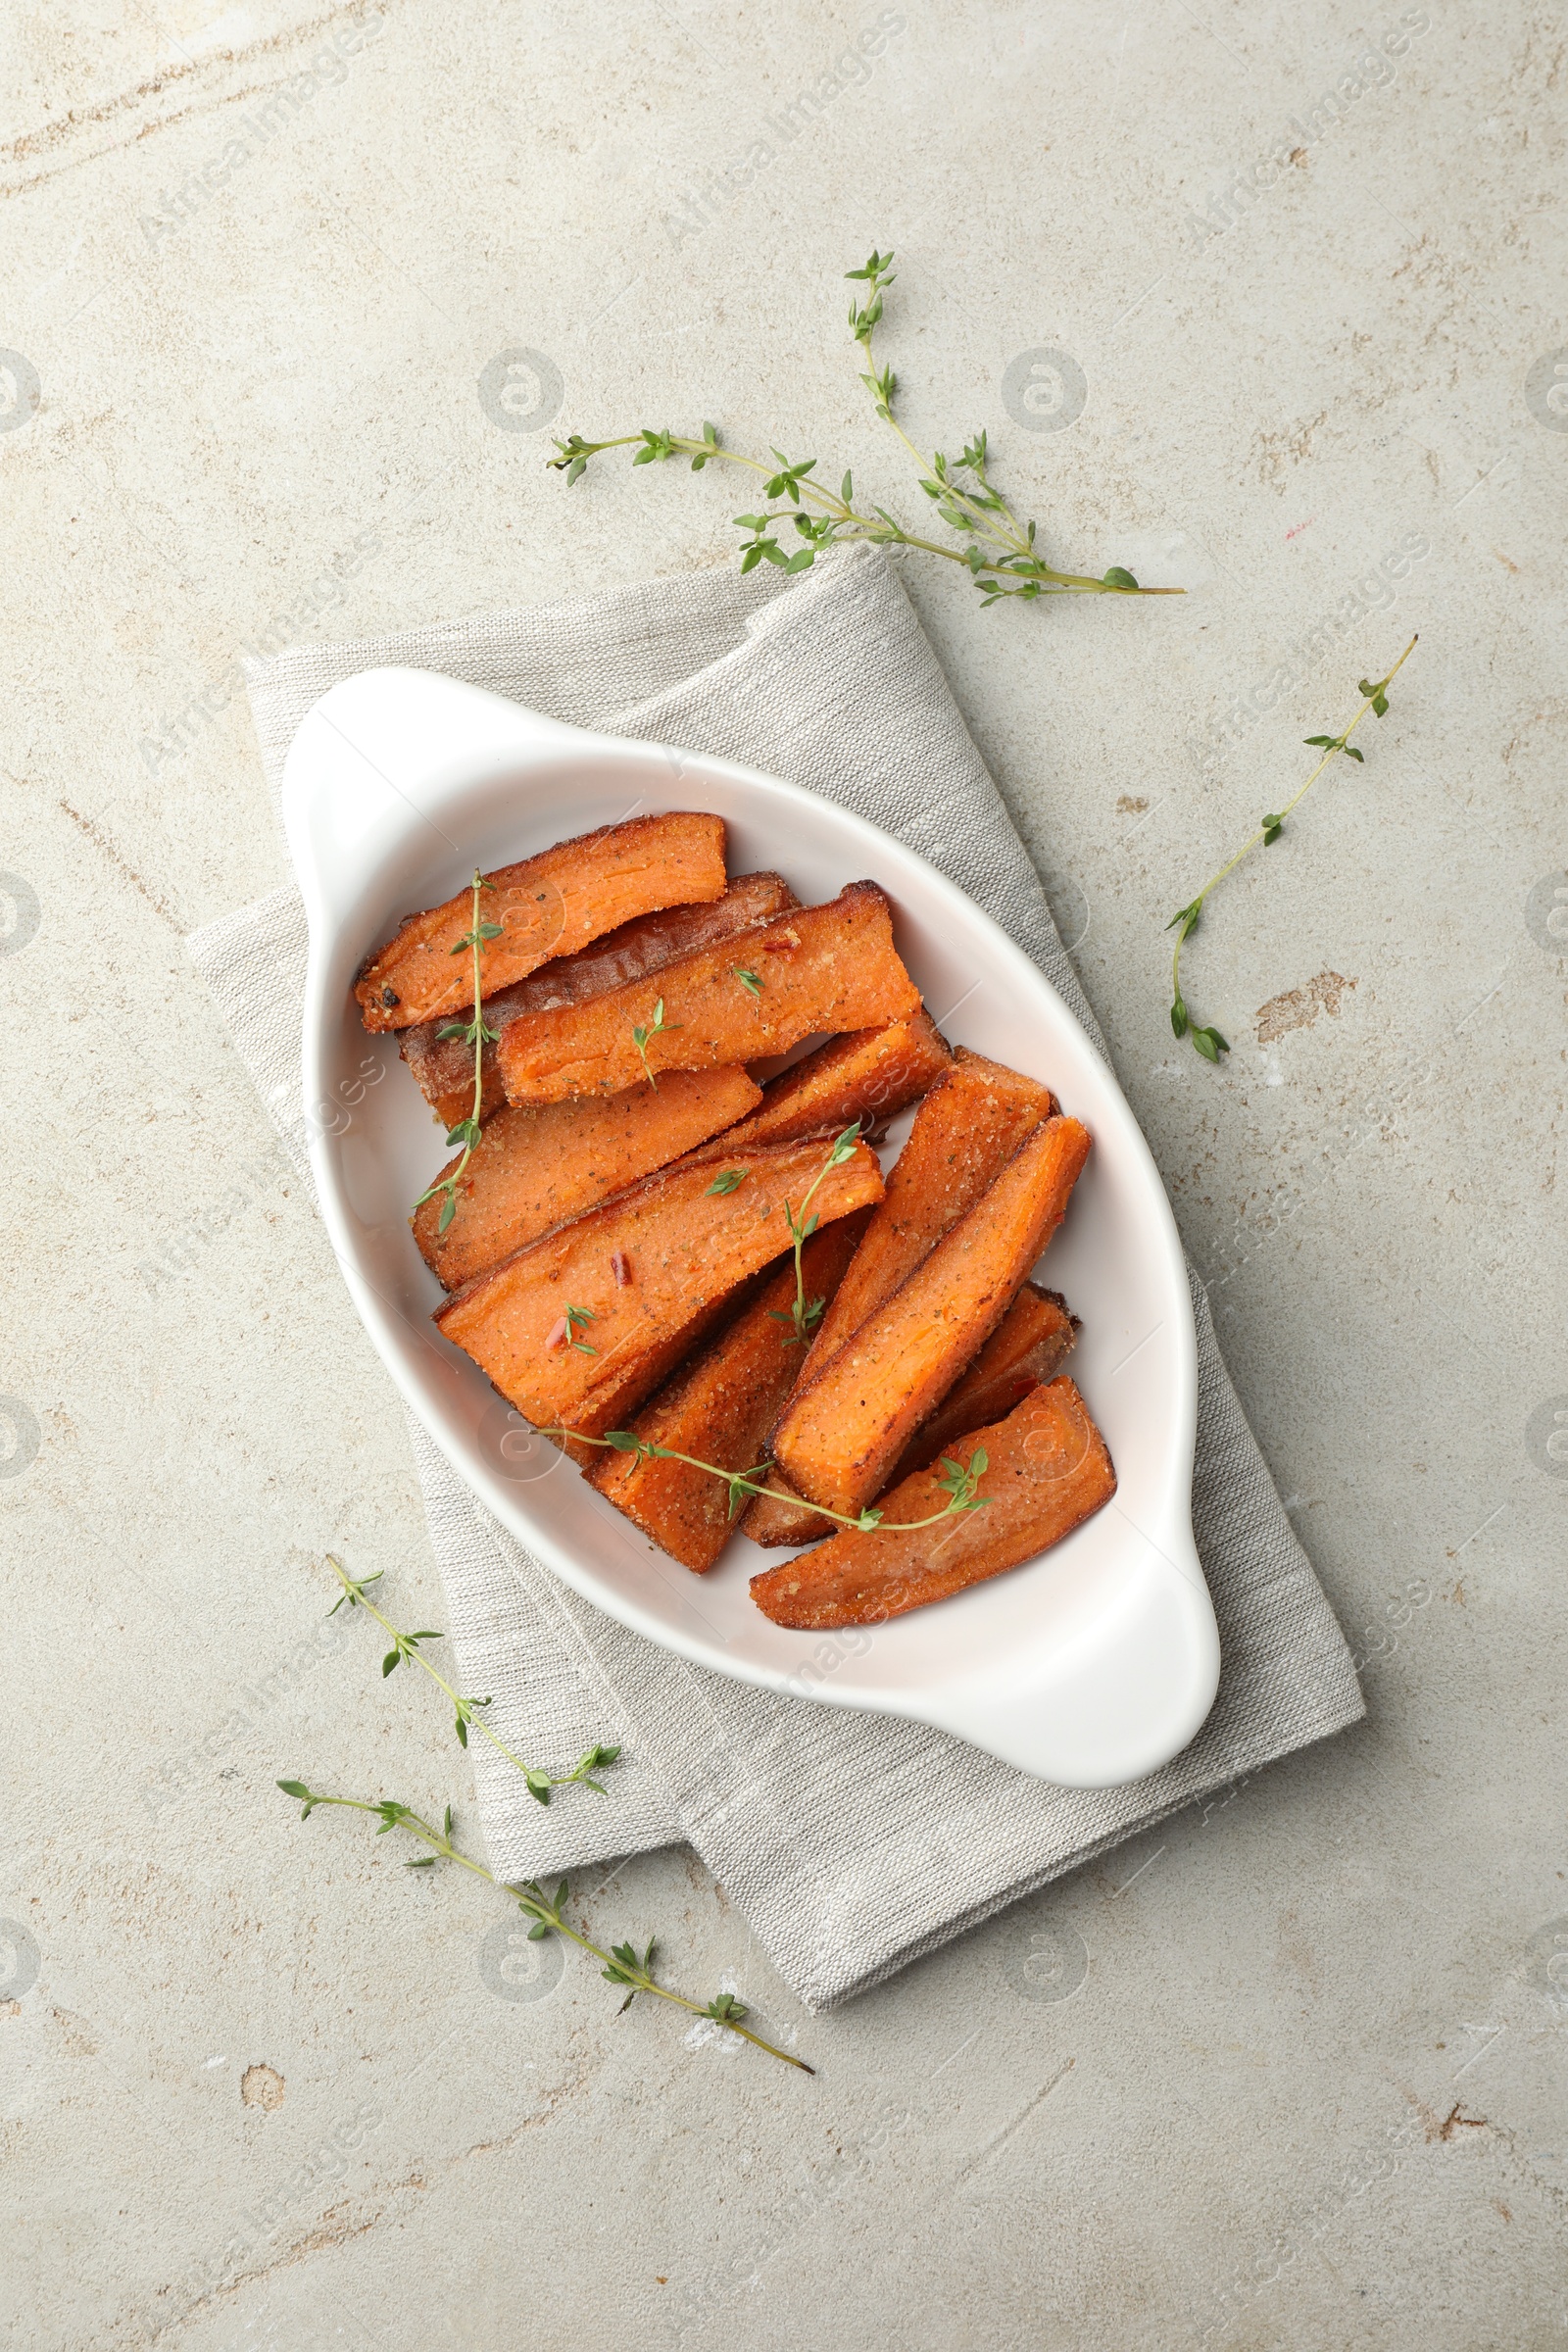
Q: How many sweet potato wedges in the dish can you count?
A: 11